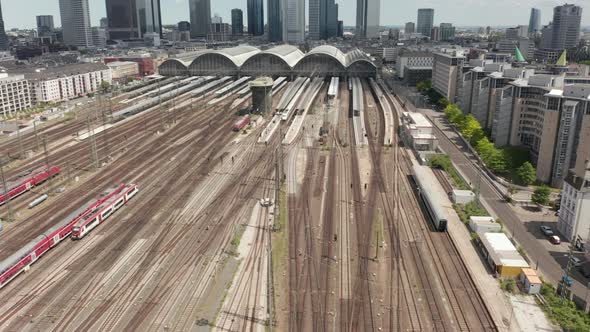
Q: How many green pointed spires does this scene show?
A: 2